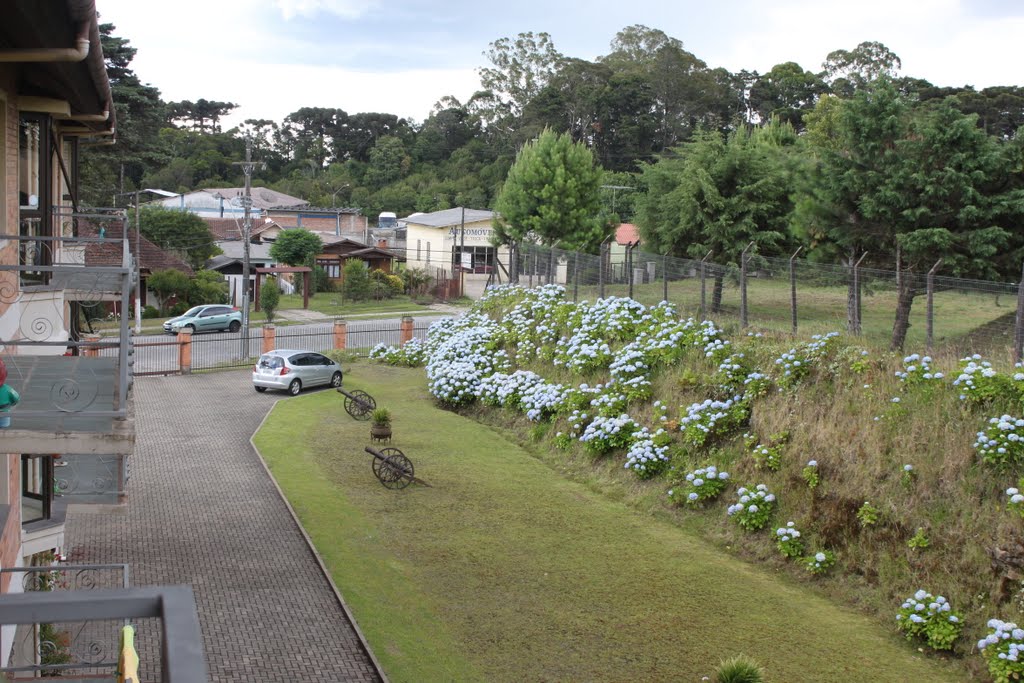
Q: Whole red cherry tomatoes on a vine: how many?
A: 0